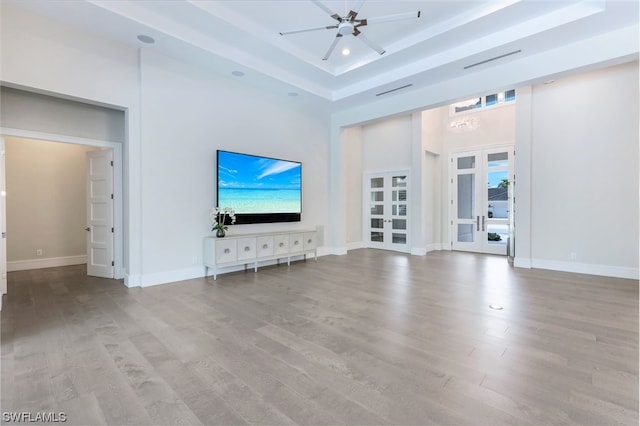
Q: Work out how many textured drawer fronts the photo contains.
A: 6